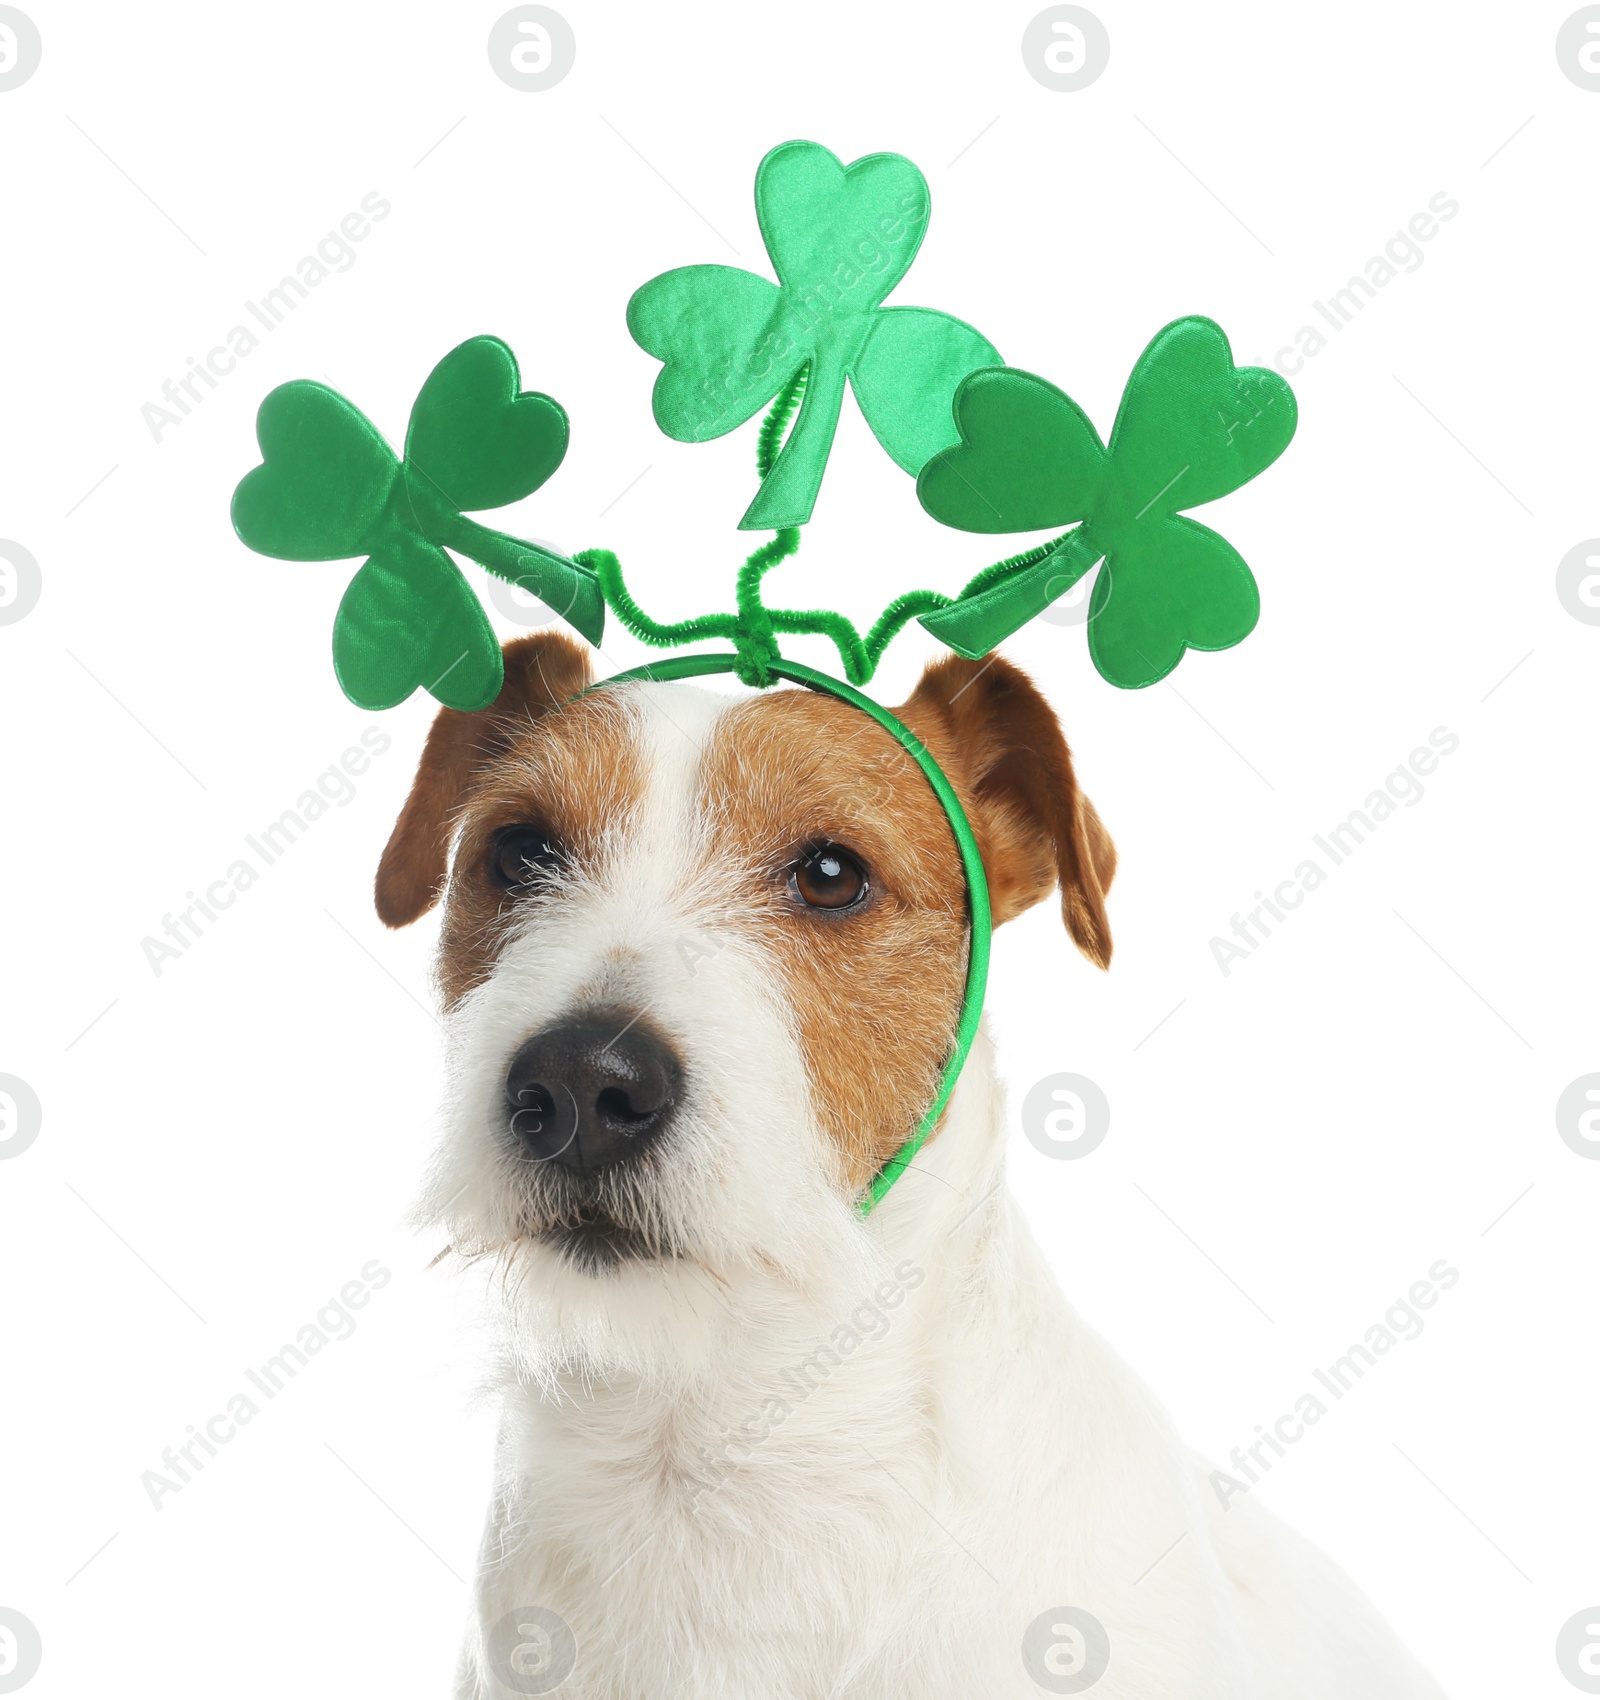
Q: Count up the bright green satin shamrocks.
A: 3